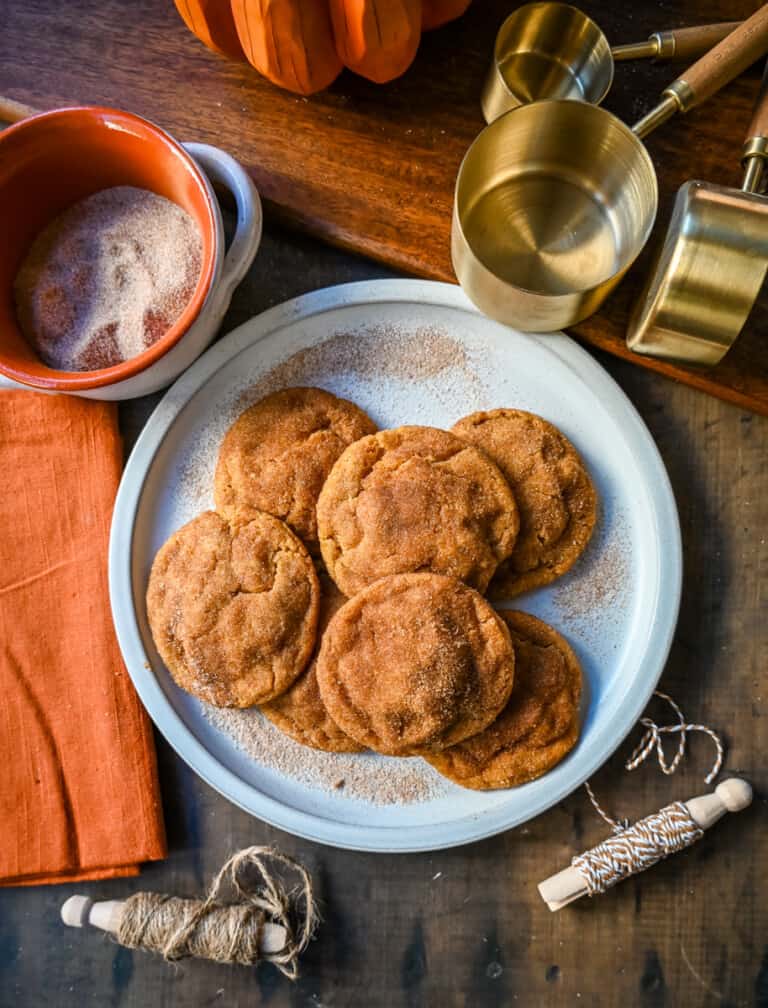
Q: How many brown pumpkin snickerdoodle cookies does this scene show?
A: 7